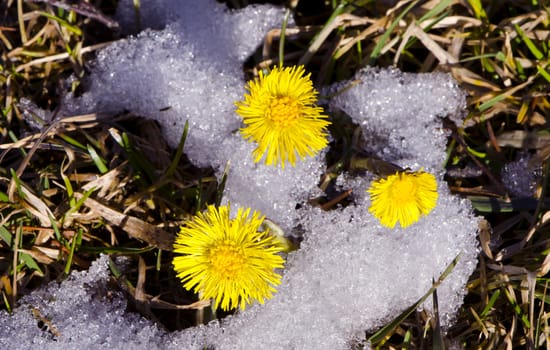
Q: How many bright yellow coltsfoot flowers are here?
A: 3